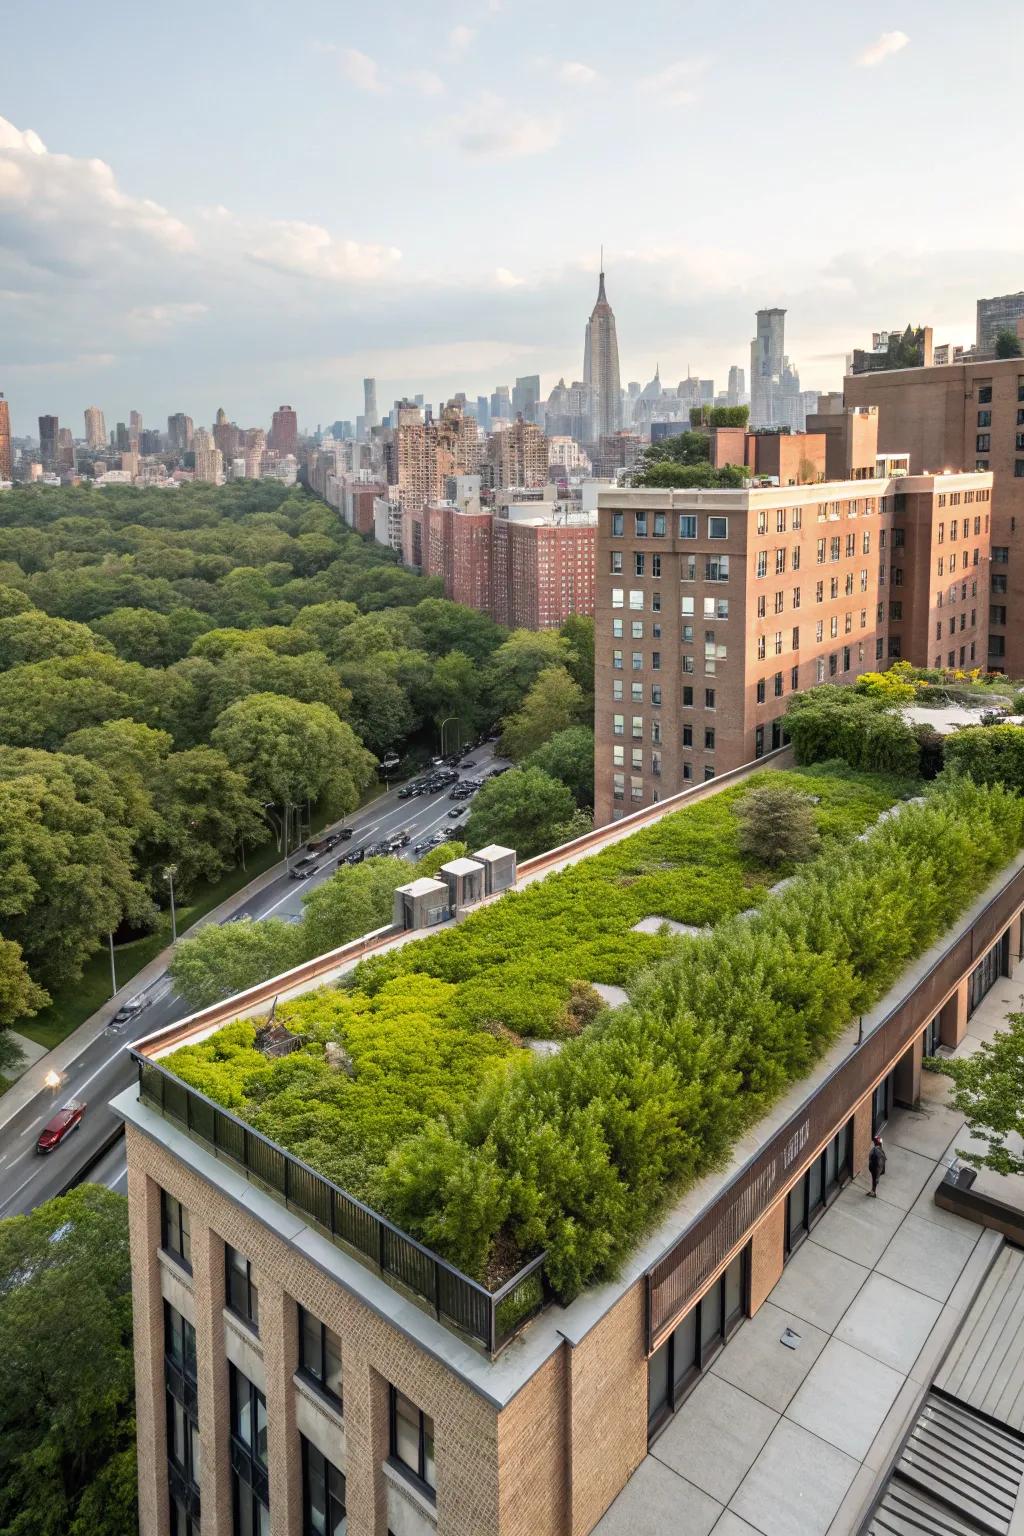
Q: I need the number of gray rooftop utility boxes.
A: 3